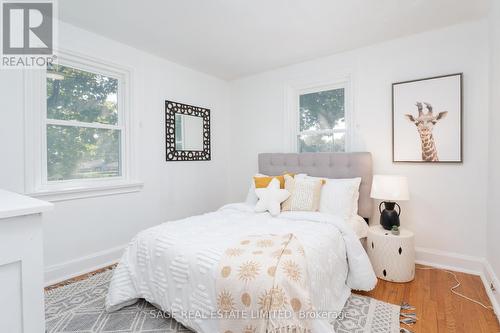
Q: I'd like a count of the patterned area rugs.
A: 1